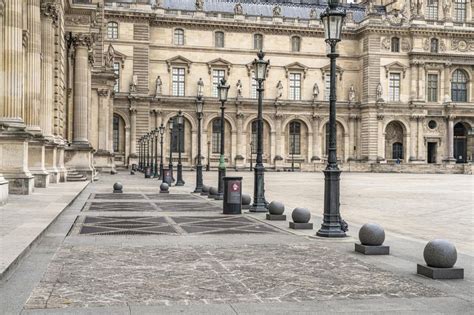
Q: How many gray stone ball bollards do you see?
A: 9